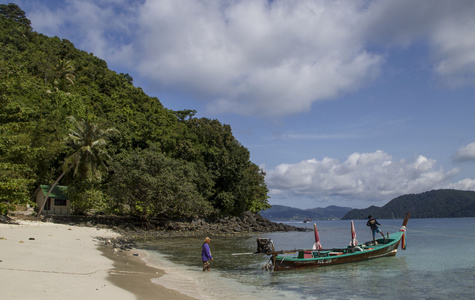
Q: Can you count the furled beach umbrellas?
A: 2